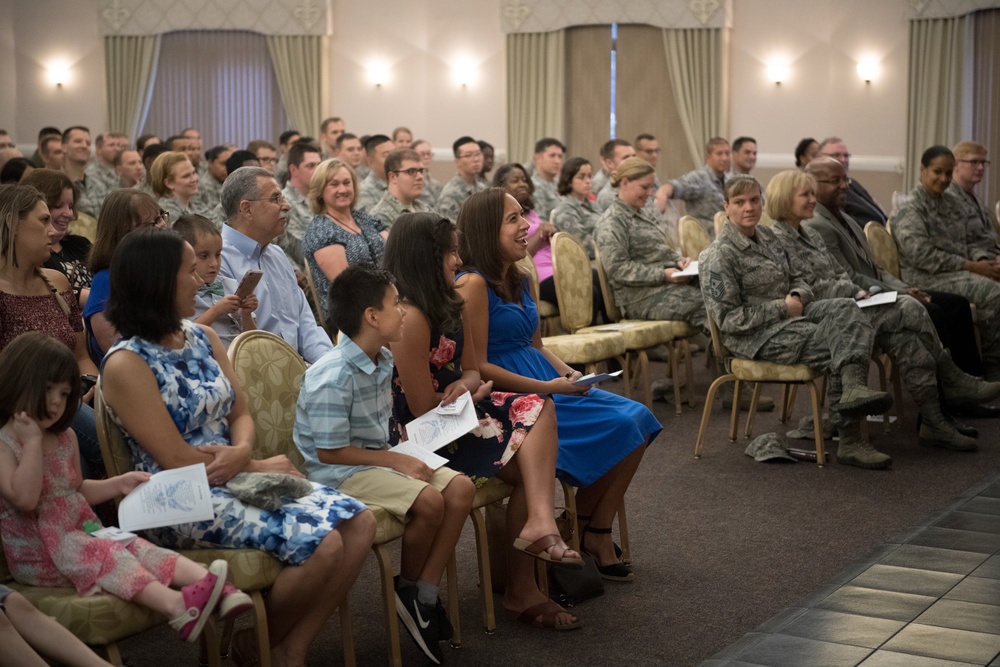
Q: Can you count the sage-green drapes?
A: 5